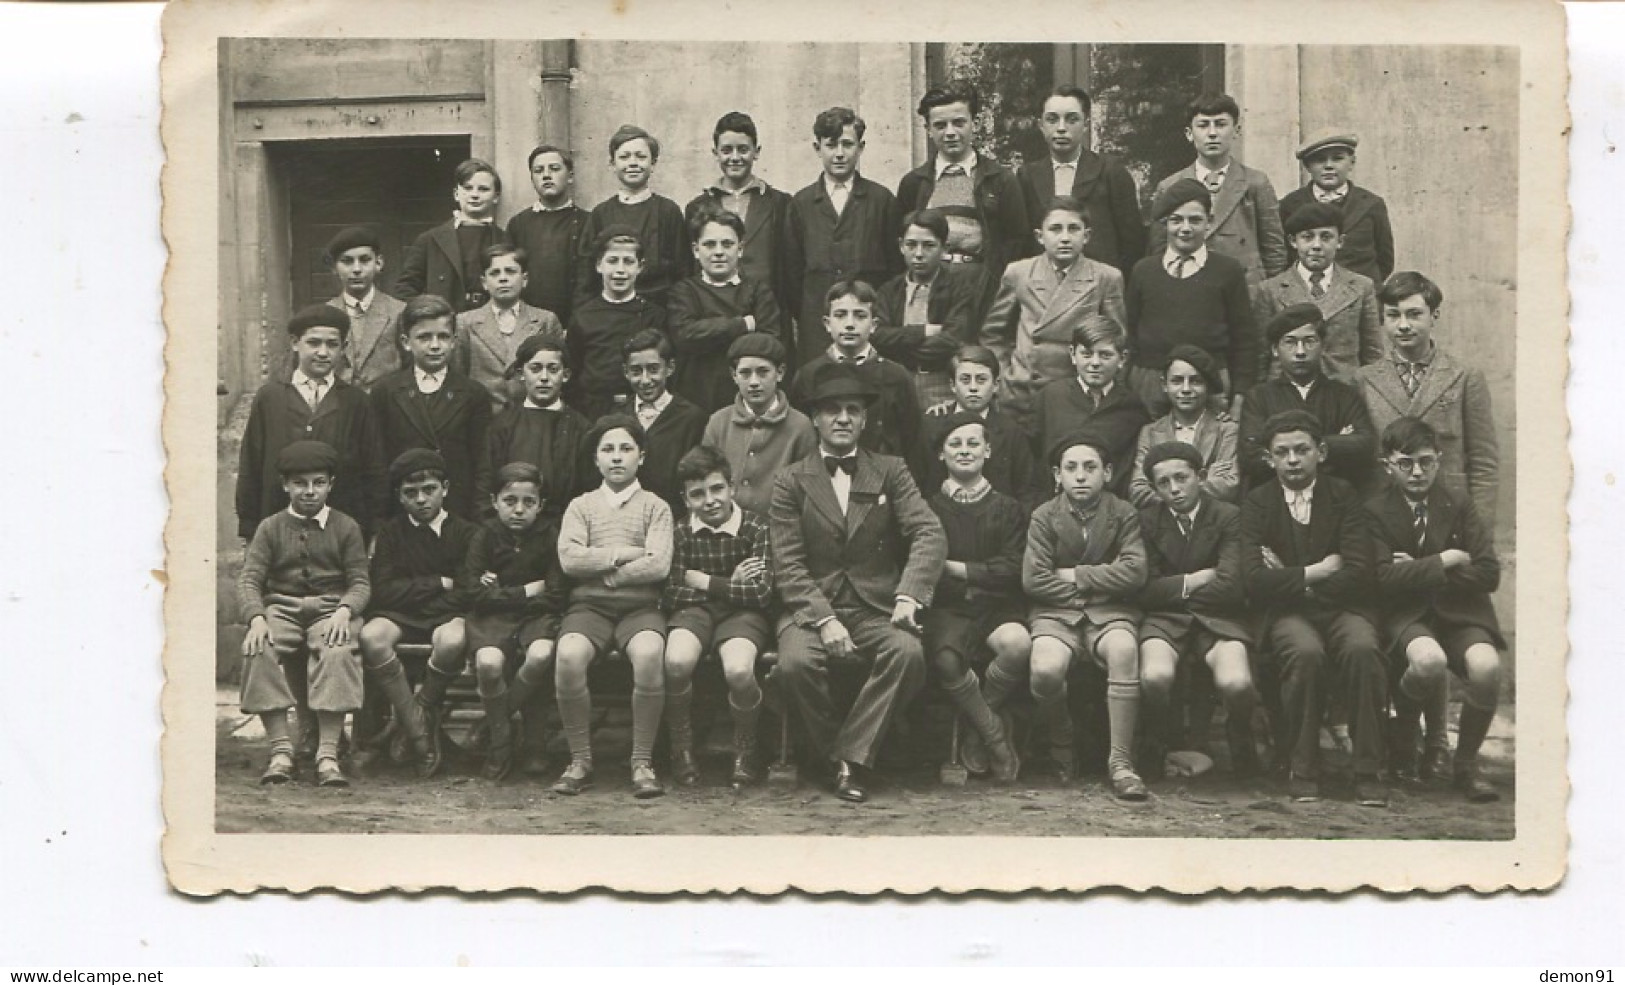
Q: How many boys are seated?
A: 10